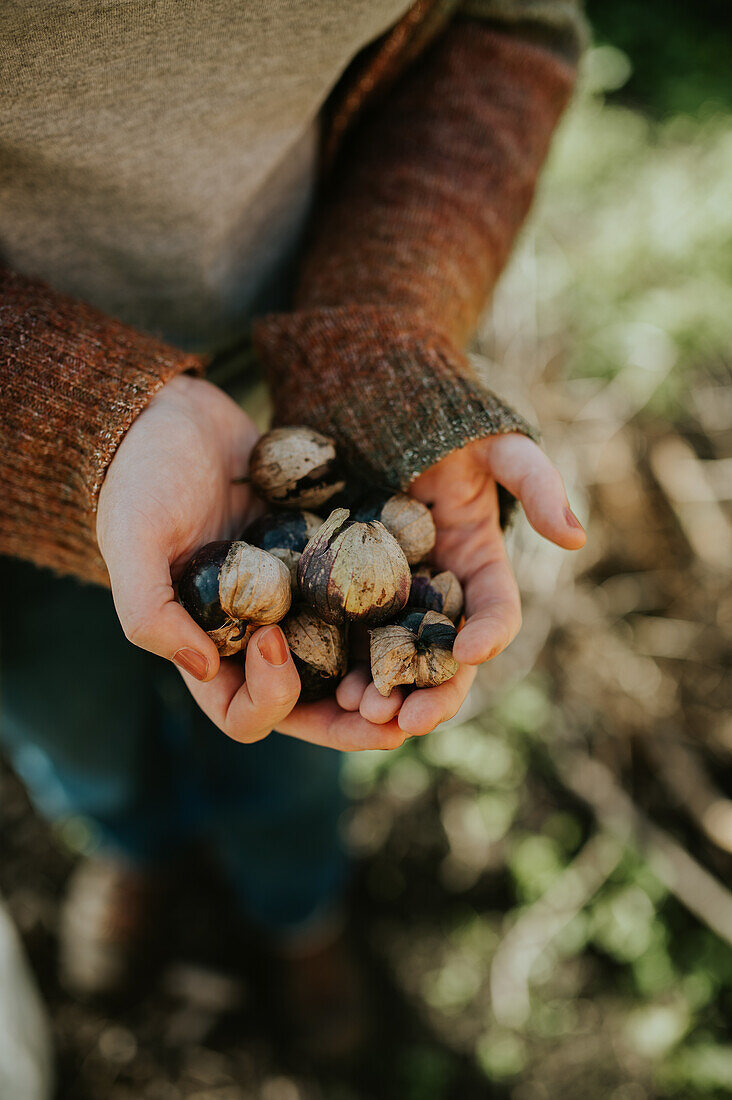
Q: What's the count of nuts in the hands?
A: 8